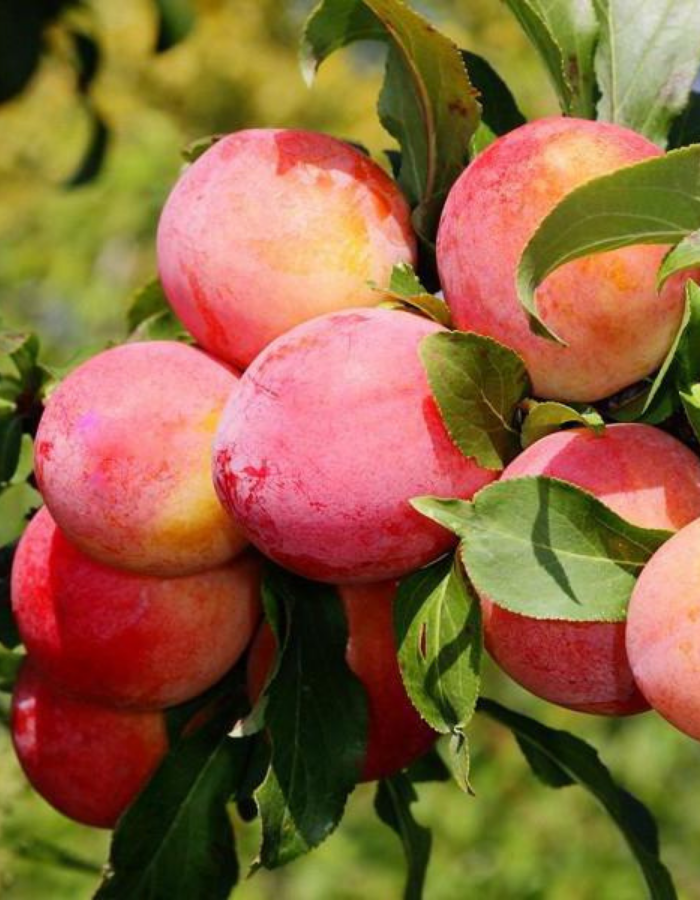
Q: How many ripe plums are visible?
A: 9